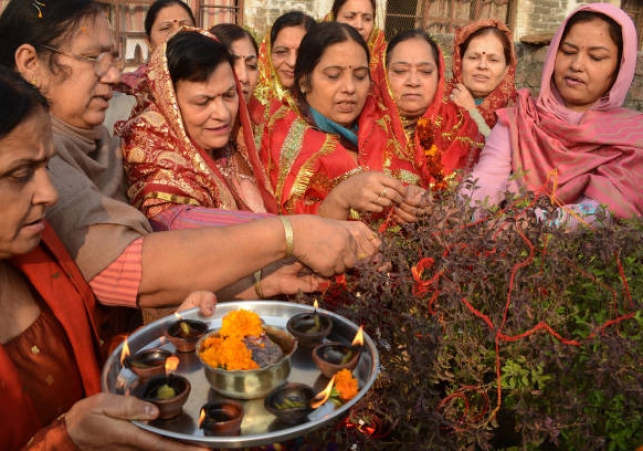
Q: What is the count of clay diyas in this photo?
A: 7